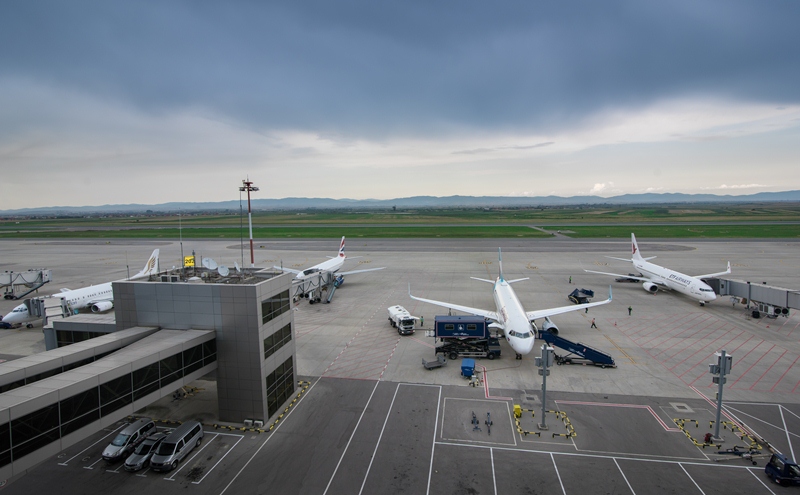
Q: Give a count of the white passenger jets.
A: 4